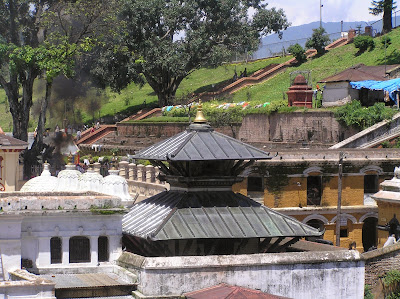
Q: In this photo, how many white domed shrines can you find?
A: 4